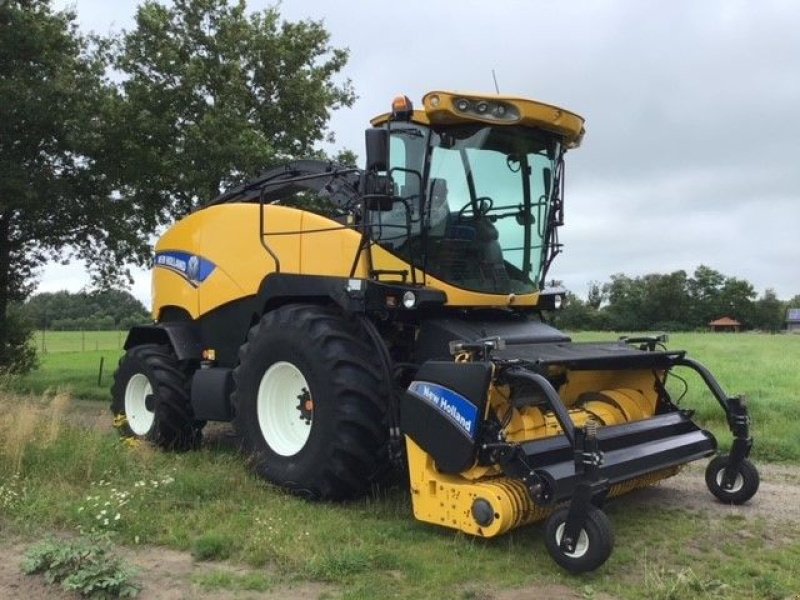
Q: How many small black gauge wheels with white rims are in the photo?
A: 2